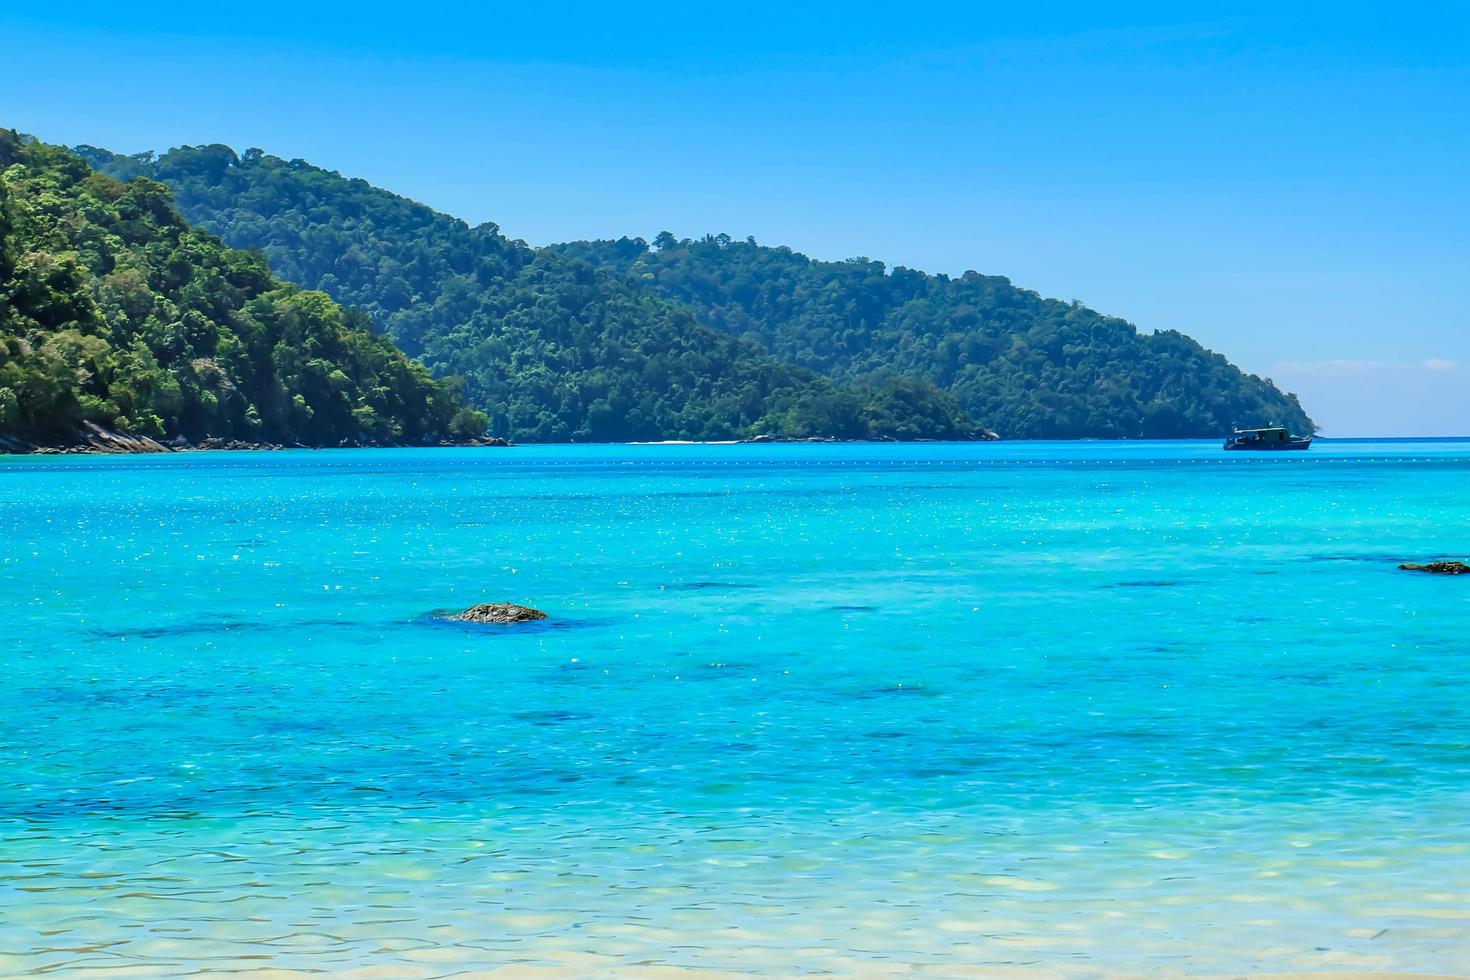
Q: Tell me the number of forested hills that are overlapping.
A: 3